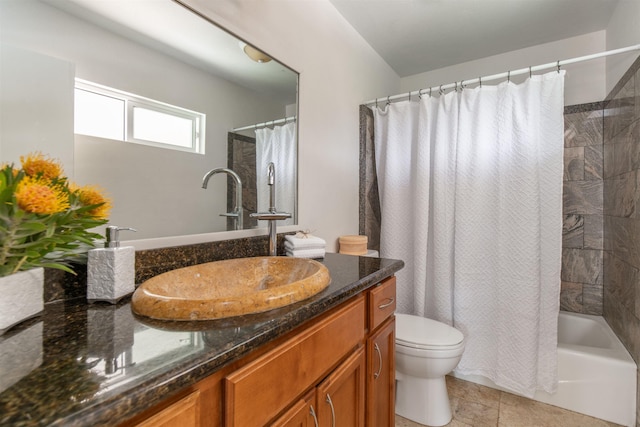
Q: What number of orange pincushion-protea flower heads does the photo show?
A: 3